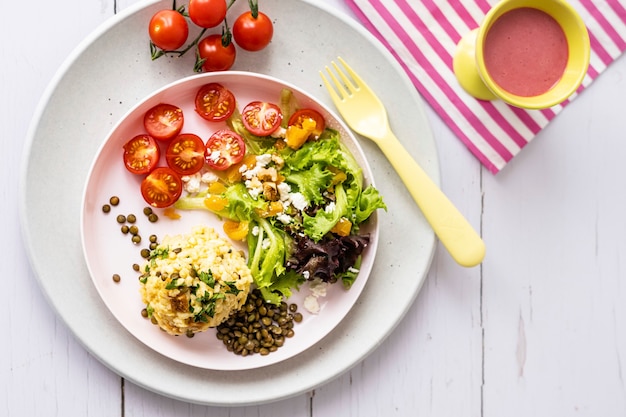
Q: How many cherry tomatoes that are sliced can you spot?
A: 8